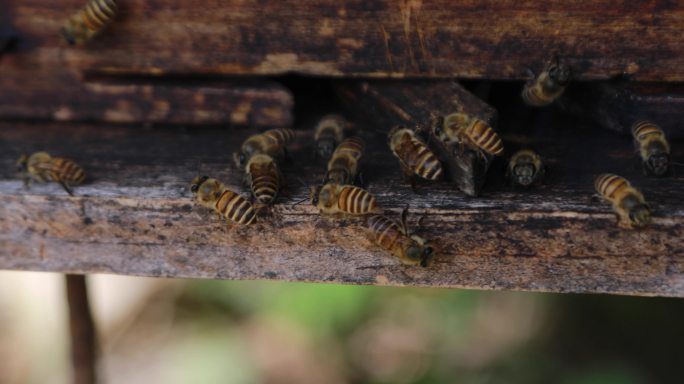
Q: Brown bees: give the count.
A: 15